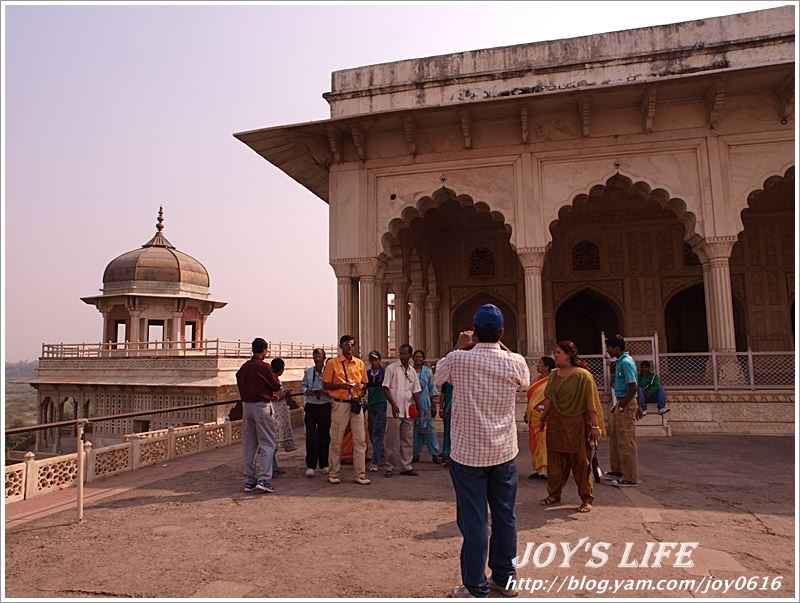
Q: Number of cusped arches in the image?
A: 3